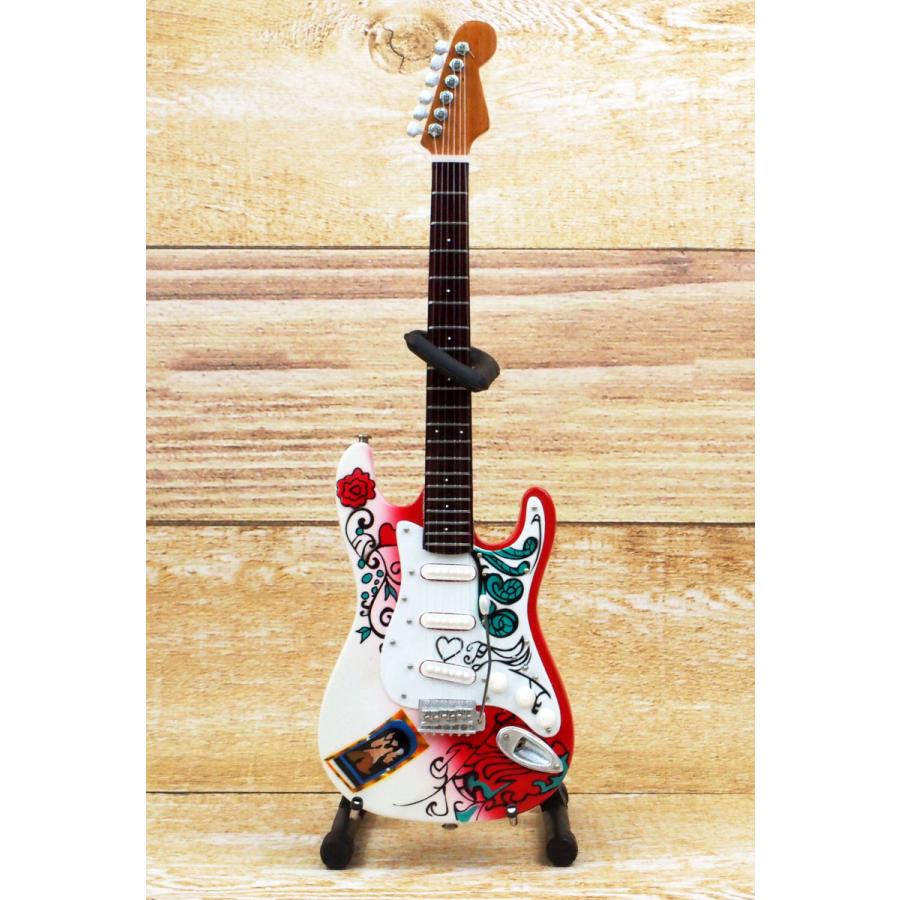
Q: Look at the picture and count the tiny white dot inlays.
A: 9